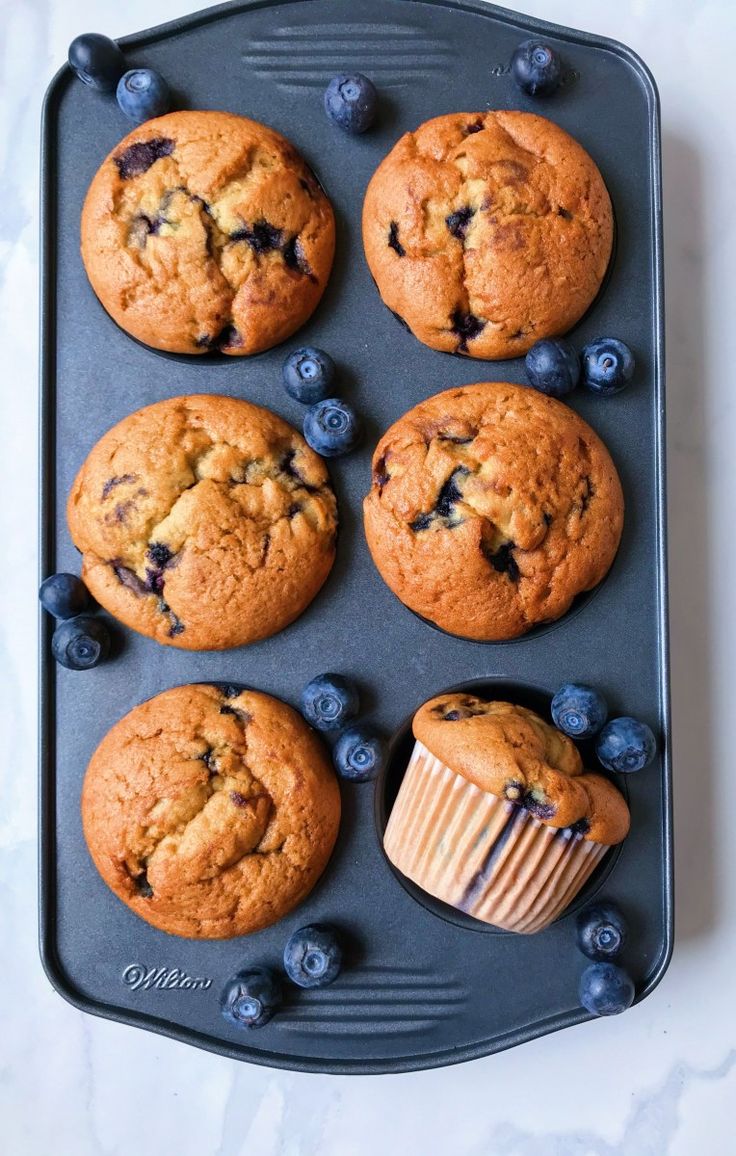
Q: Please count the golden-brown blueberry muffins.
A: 6